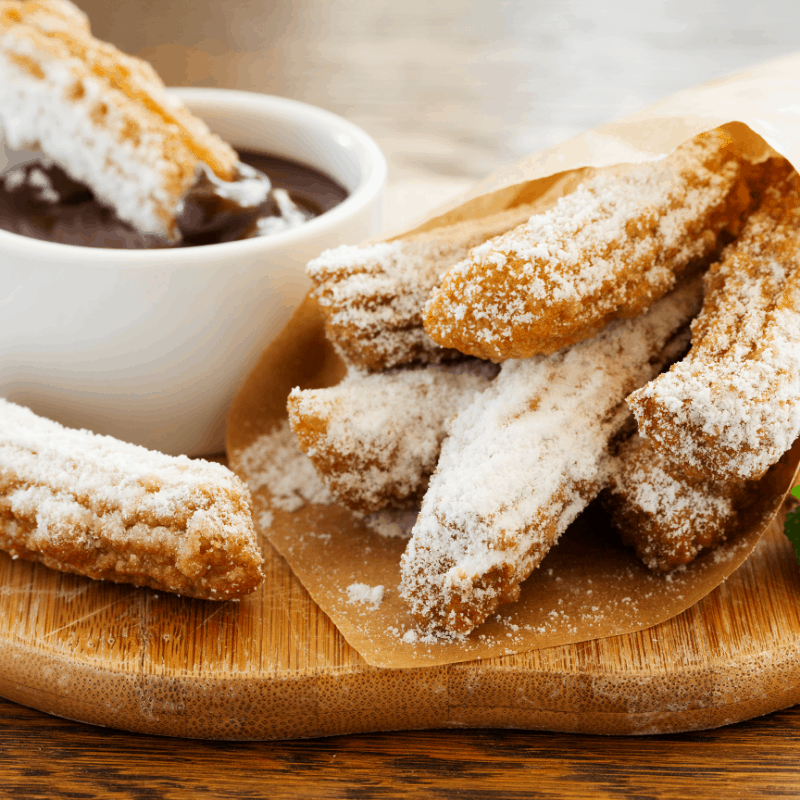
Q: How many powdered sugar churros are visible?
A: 8